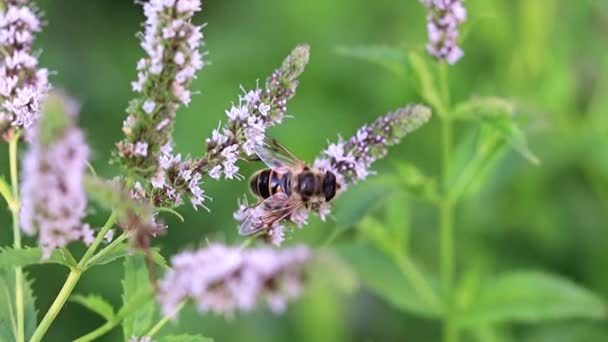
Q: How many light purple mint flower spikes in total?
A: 7